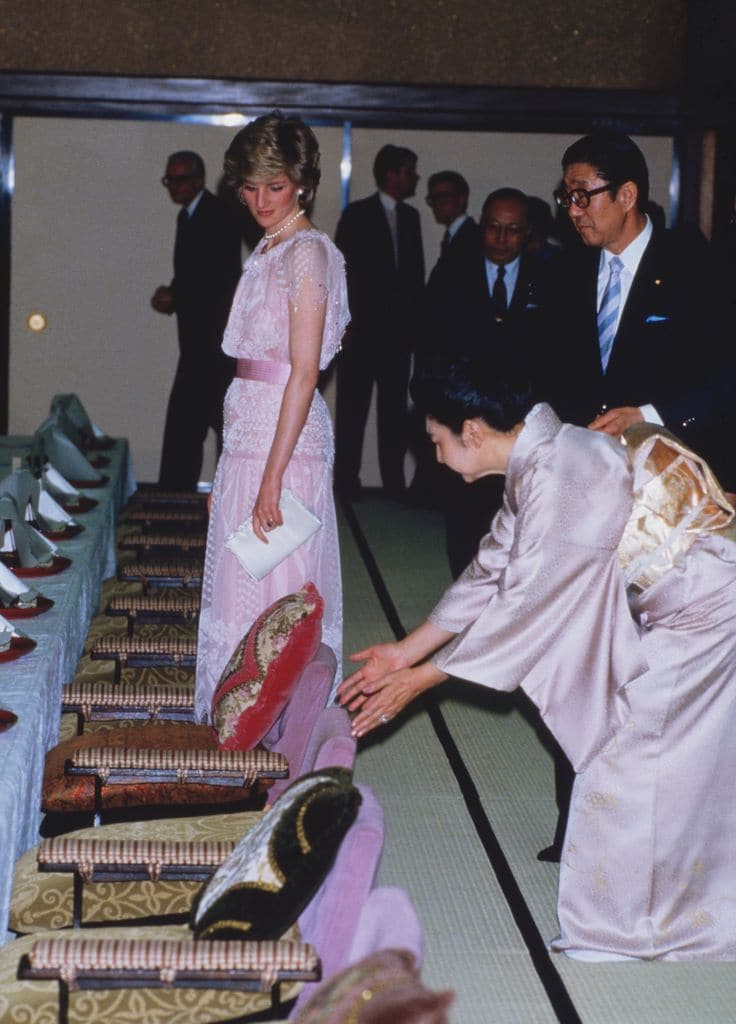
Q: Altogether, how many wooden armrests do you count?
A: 10